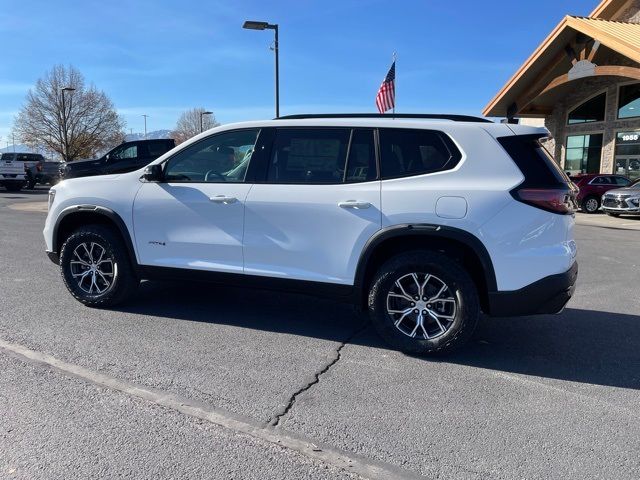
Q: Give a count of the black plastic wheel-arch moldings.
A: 2